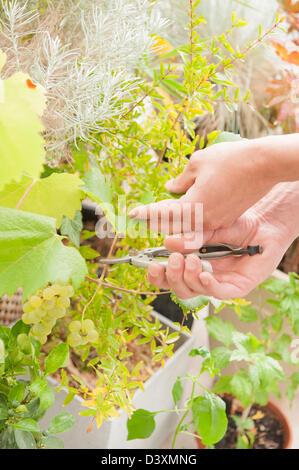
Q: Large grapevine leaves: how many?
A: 3